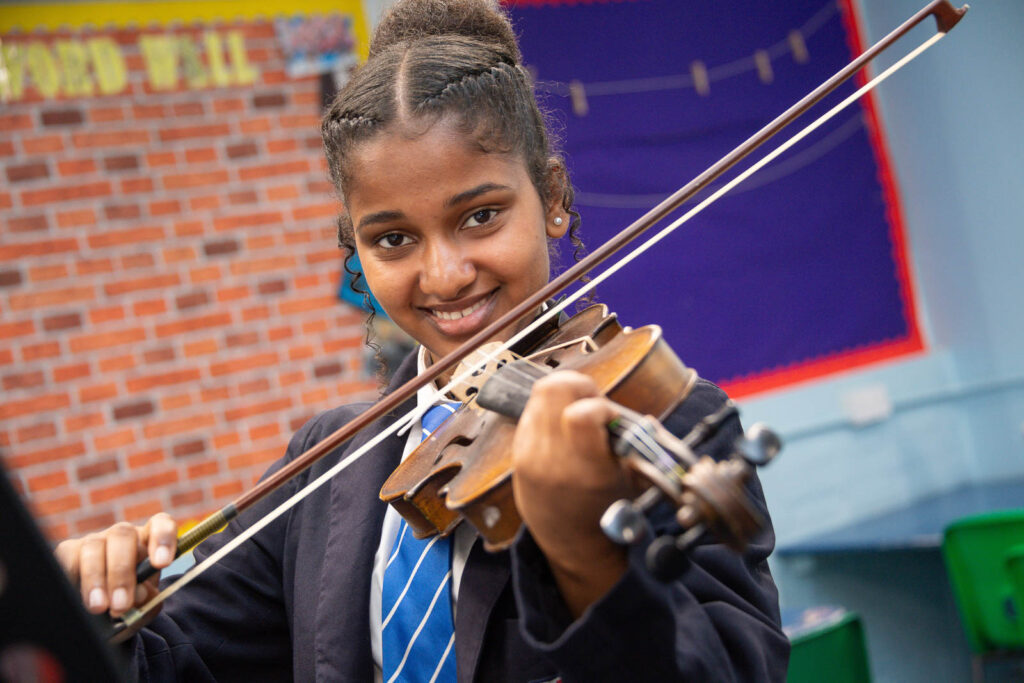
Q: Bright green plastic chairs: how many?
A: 2